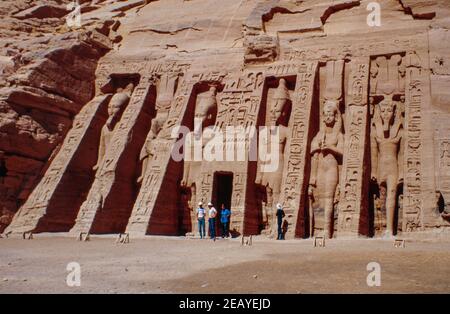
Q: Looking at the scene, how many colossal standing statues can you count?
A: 6